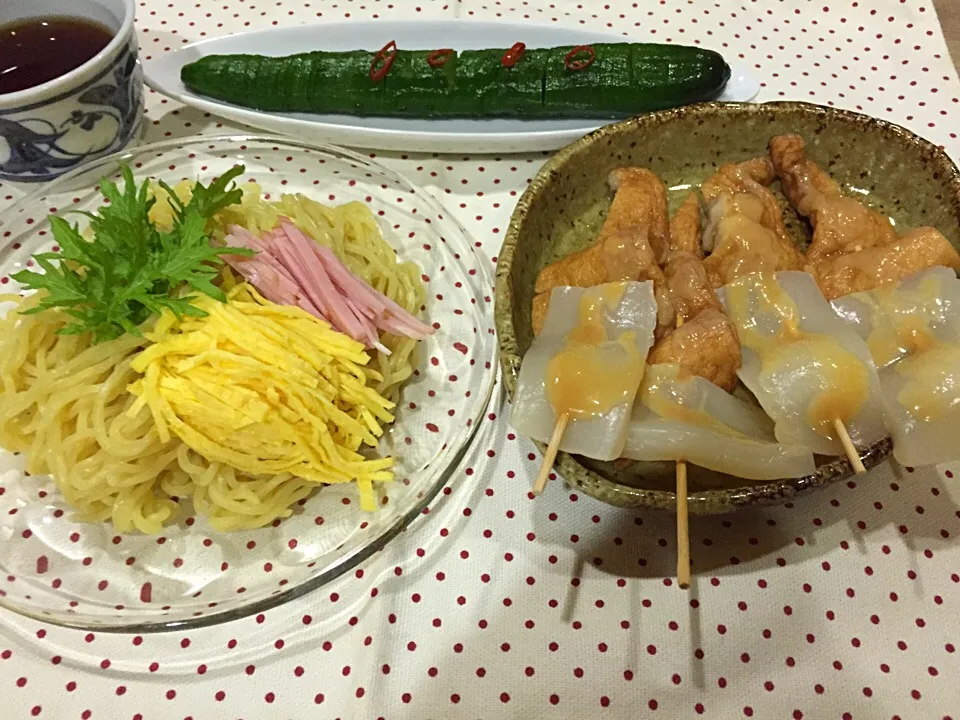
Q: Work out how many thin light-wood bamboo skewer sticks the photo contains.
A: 3